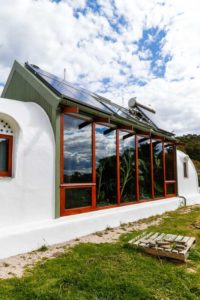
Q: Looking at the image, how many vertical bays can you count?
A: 6